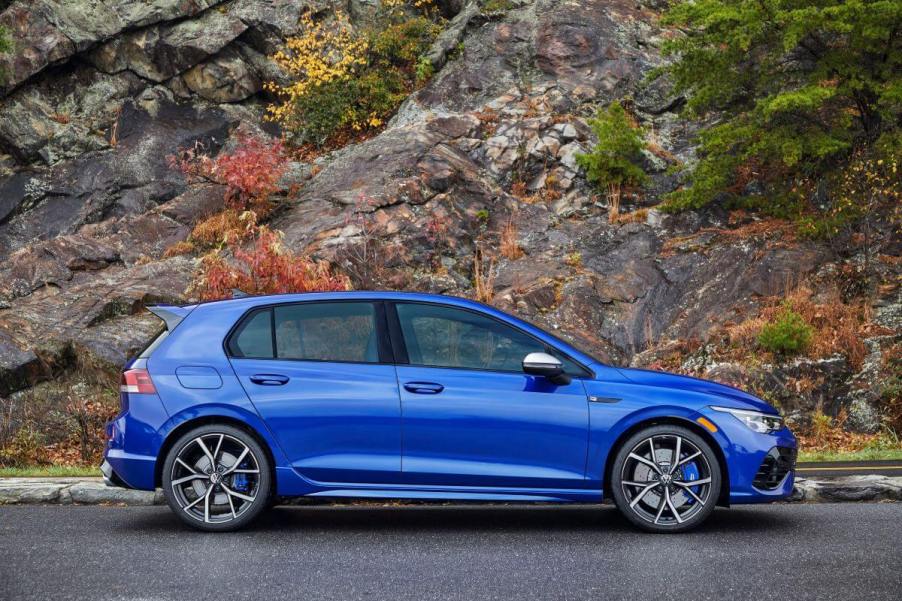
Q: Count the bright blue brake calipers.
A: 2